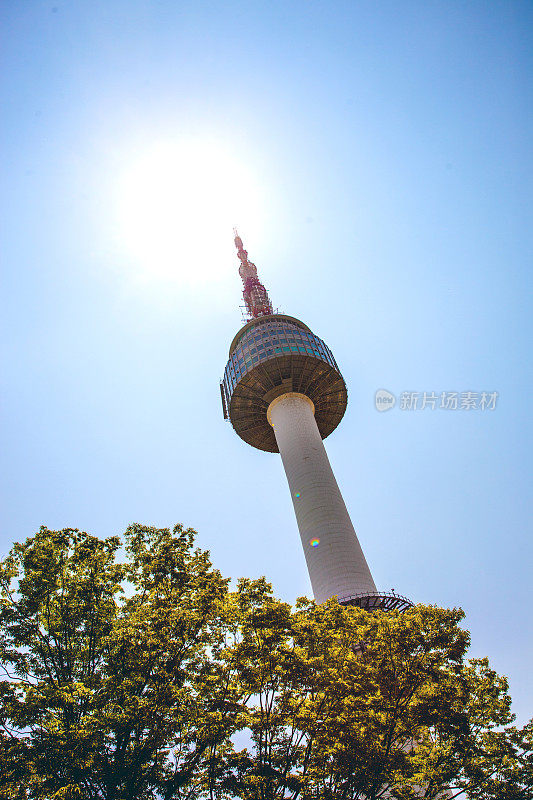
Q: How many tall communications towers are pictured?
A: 1